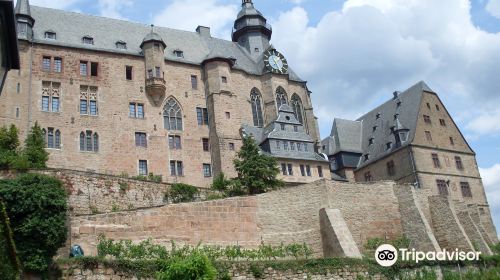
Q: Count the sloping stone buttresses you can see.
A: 5